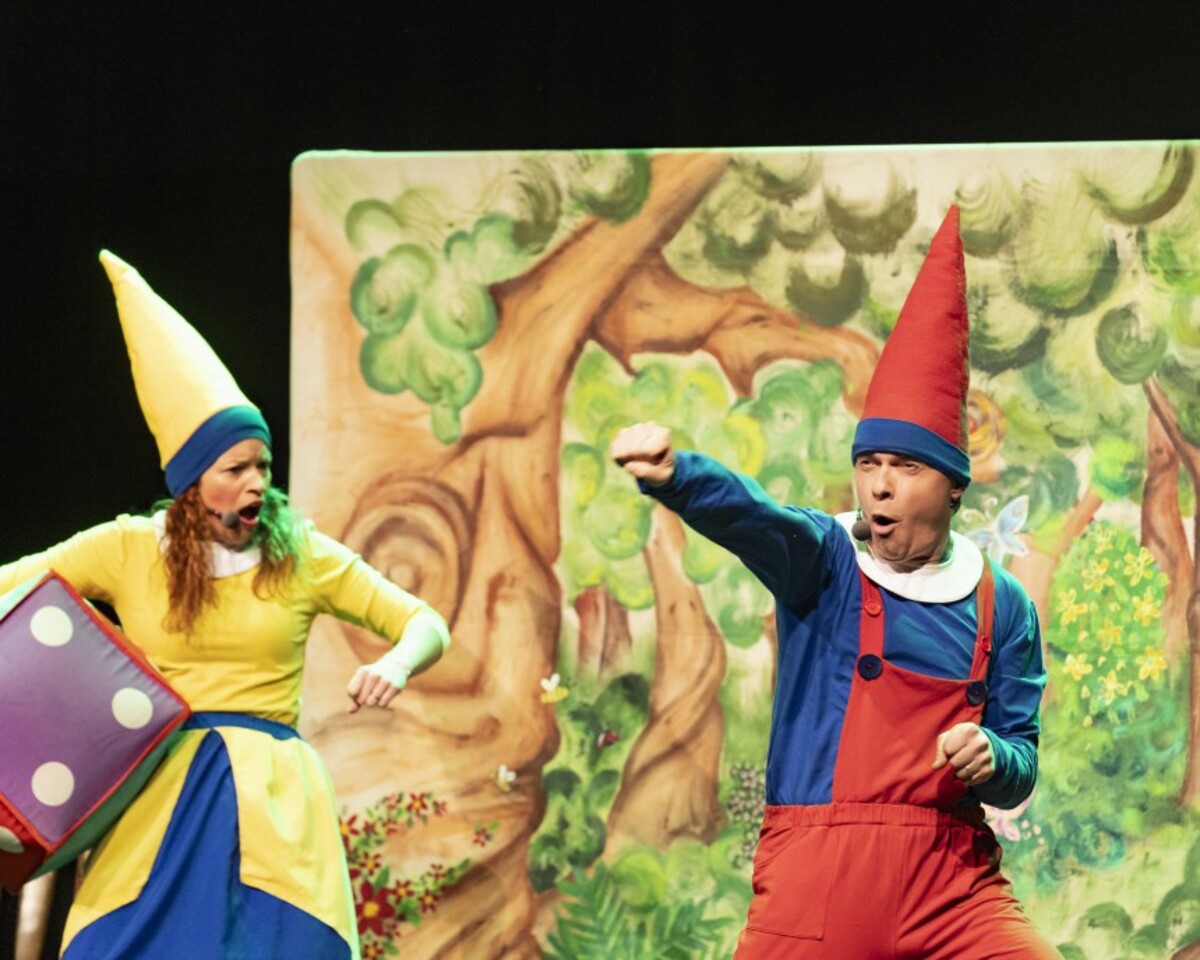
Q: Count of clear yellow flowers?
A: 9